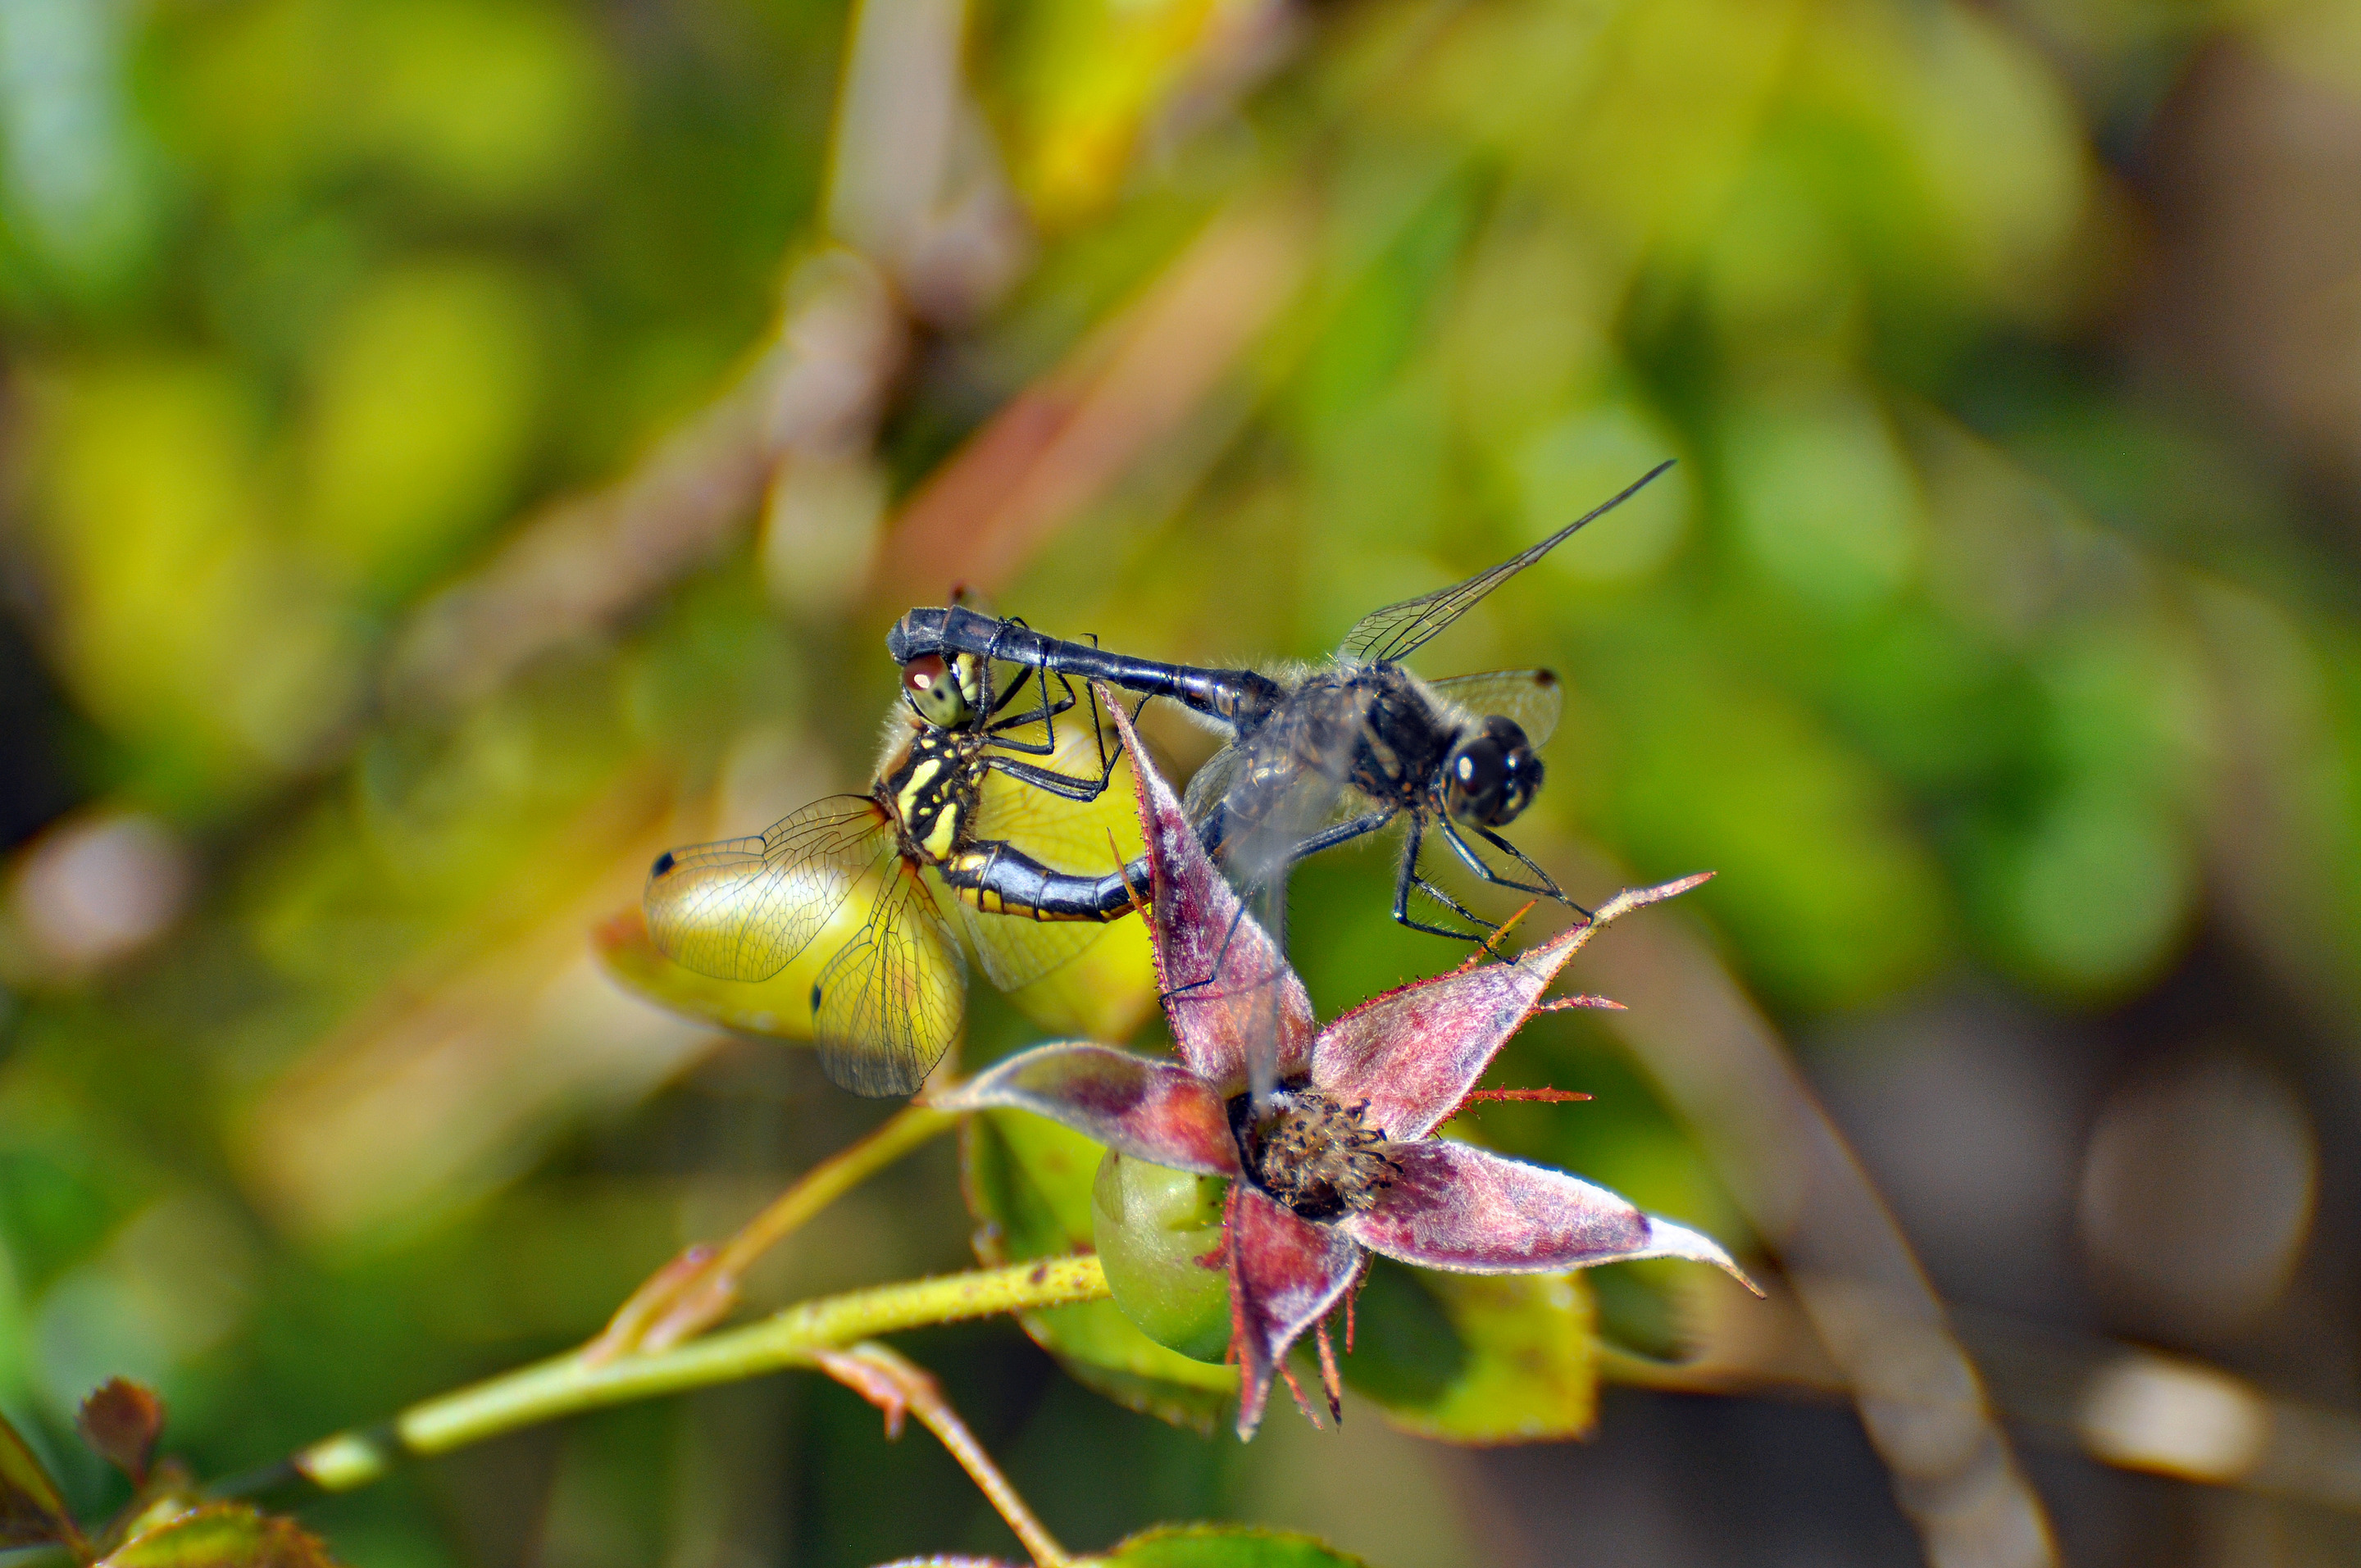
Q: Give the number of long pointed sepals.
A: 5